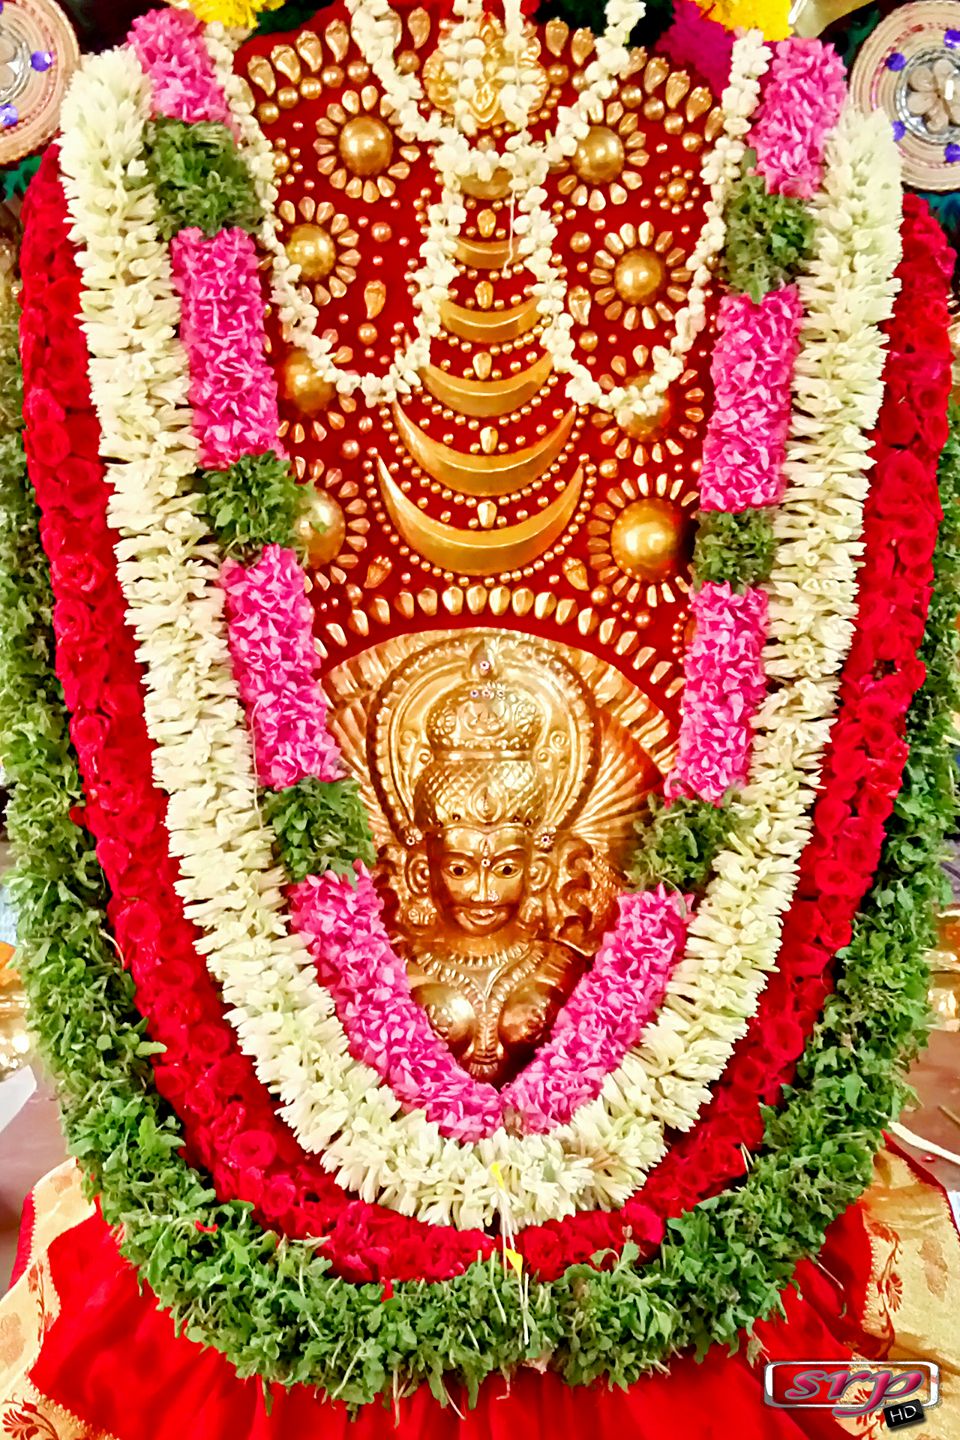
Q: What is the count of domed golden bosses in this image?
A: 8